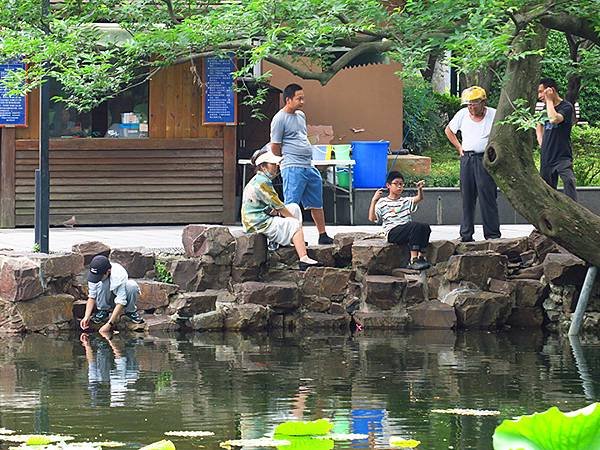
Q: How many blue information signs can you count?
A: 2